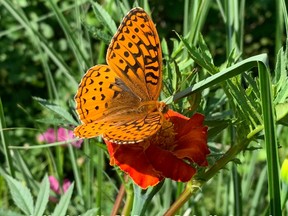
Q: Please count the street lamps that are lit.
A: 0